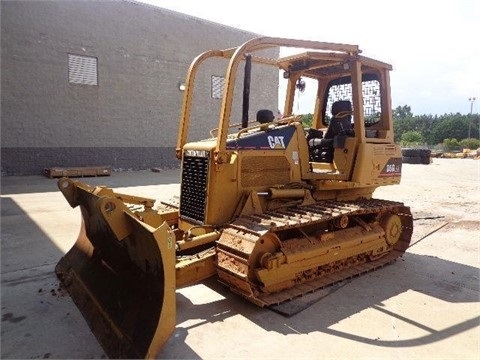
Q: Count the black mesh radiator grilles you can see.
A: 1